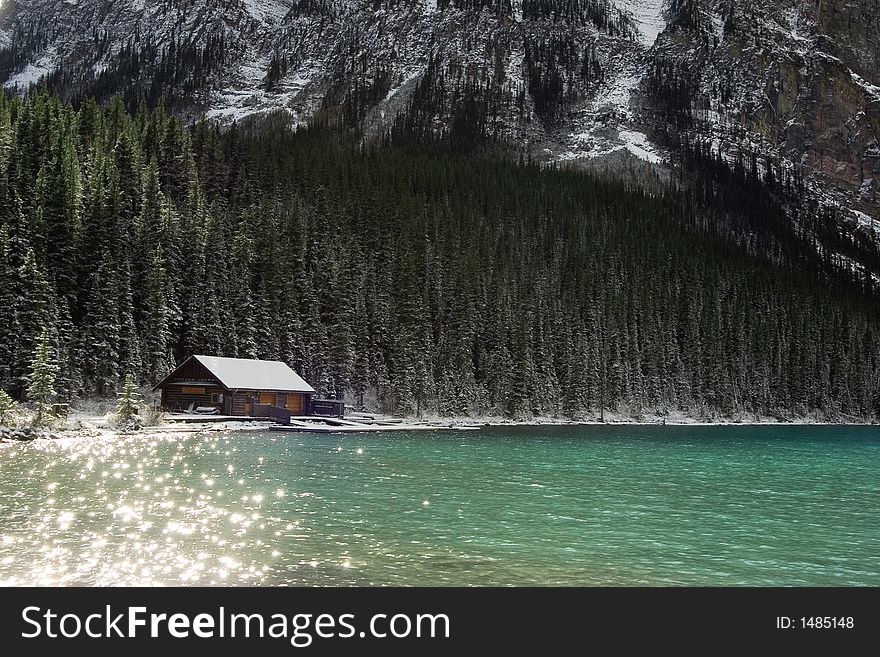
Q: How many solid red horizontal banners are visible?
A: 0